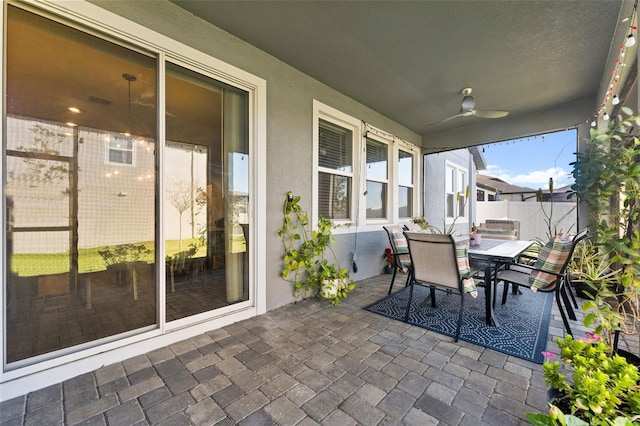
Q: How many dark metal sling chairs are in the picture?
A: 6